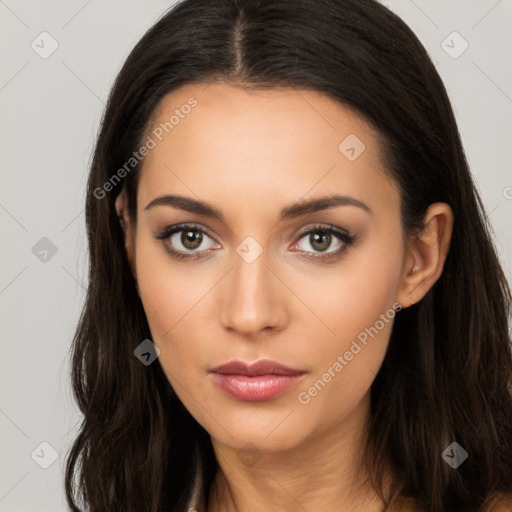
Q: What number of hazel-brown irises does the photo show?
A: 2